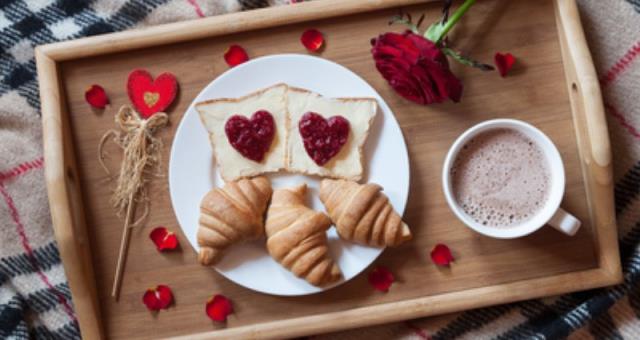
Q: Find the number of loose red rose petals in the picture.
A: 9